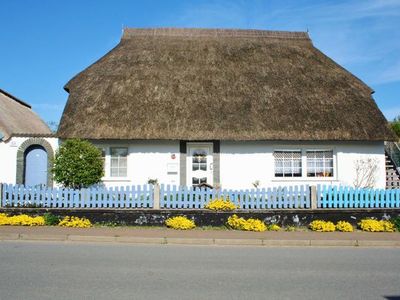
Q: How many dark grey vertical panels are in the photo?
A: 2